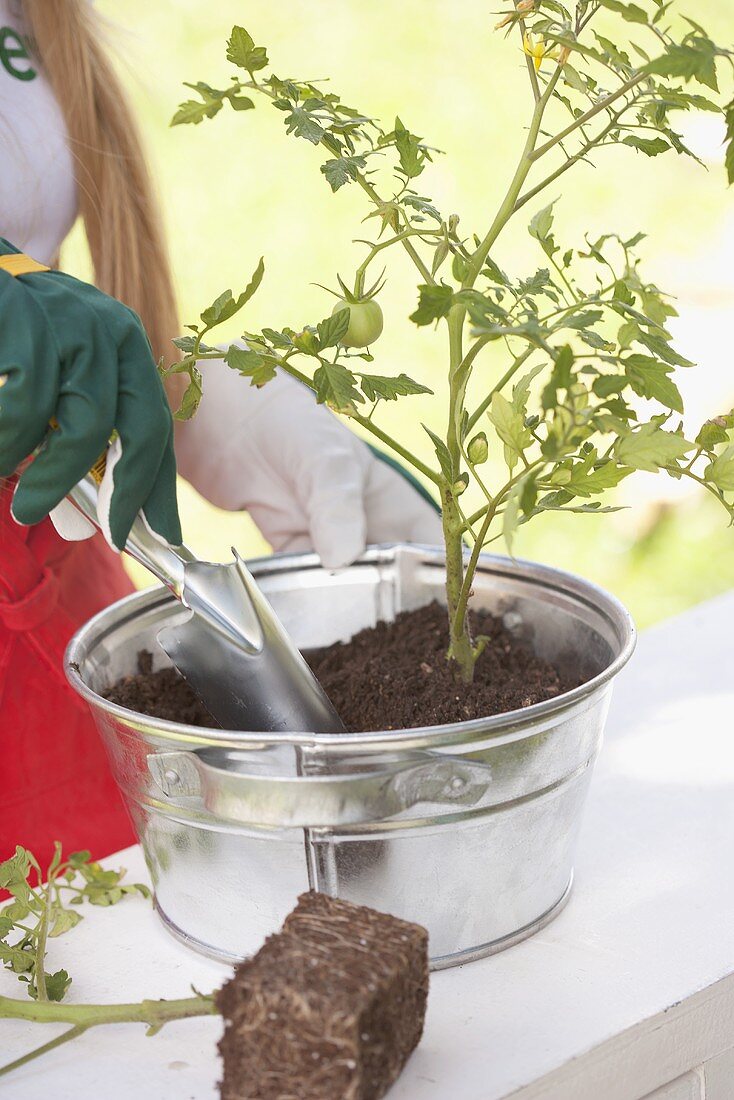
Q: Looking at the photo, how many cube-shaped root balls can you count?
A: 1